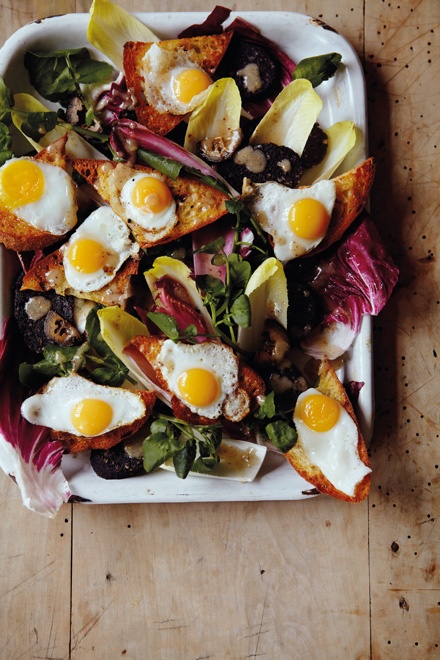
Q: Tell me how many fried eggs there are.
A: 8